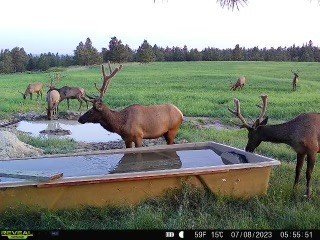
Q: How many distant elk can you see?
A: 5